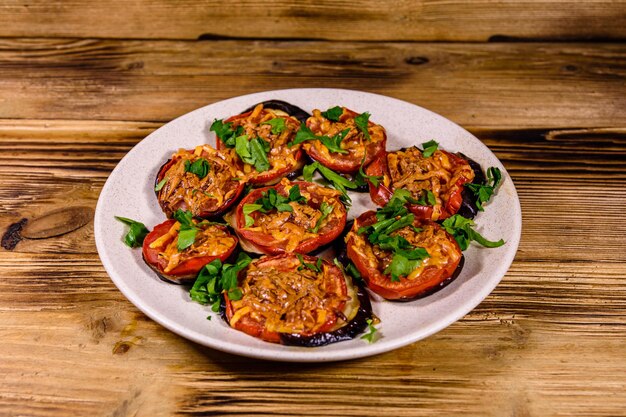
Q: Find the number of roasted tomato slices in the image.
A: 8